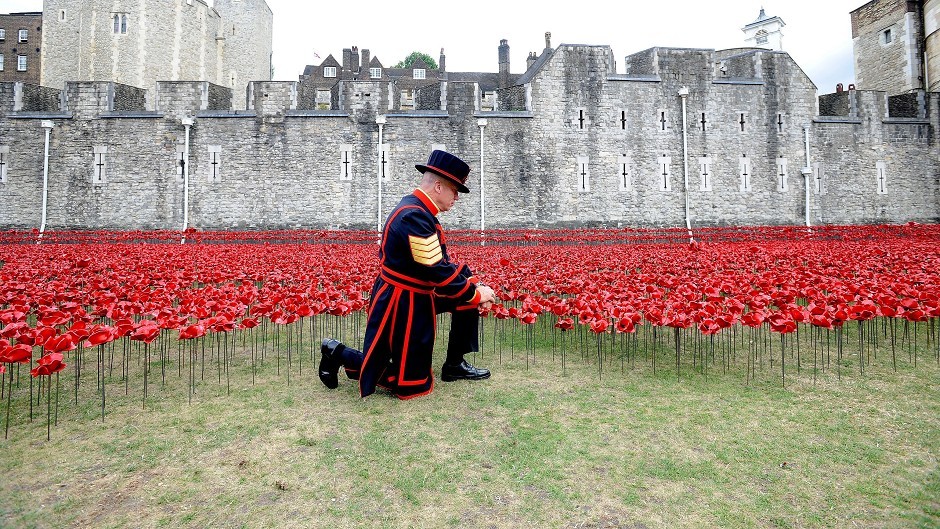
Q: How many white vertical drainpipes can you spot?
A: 6